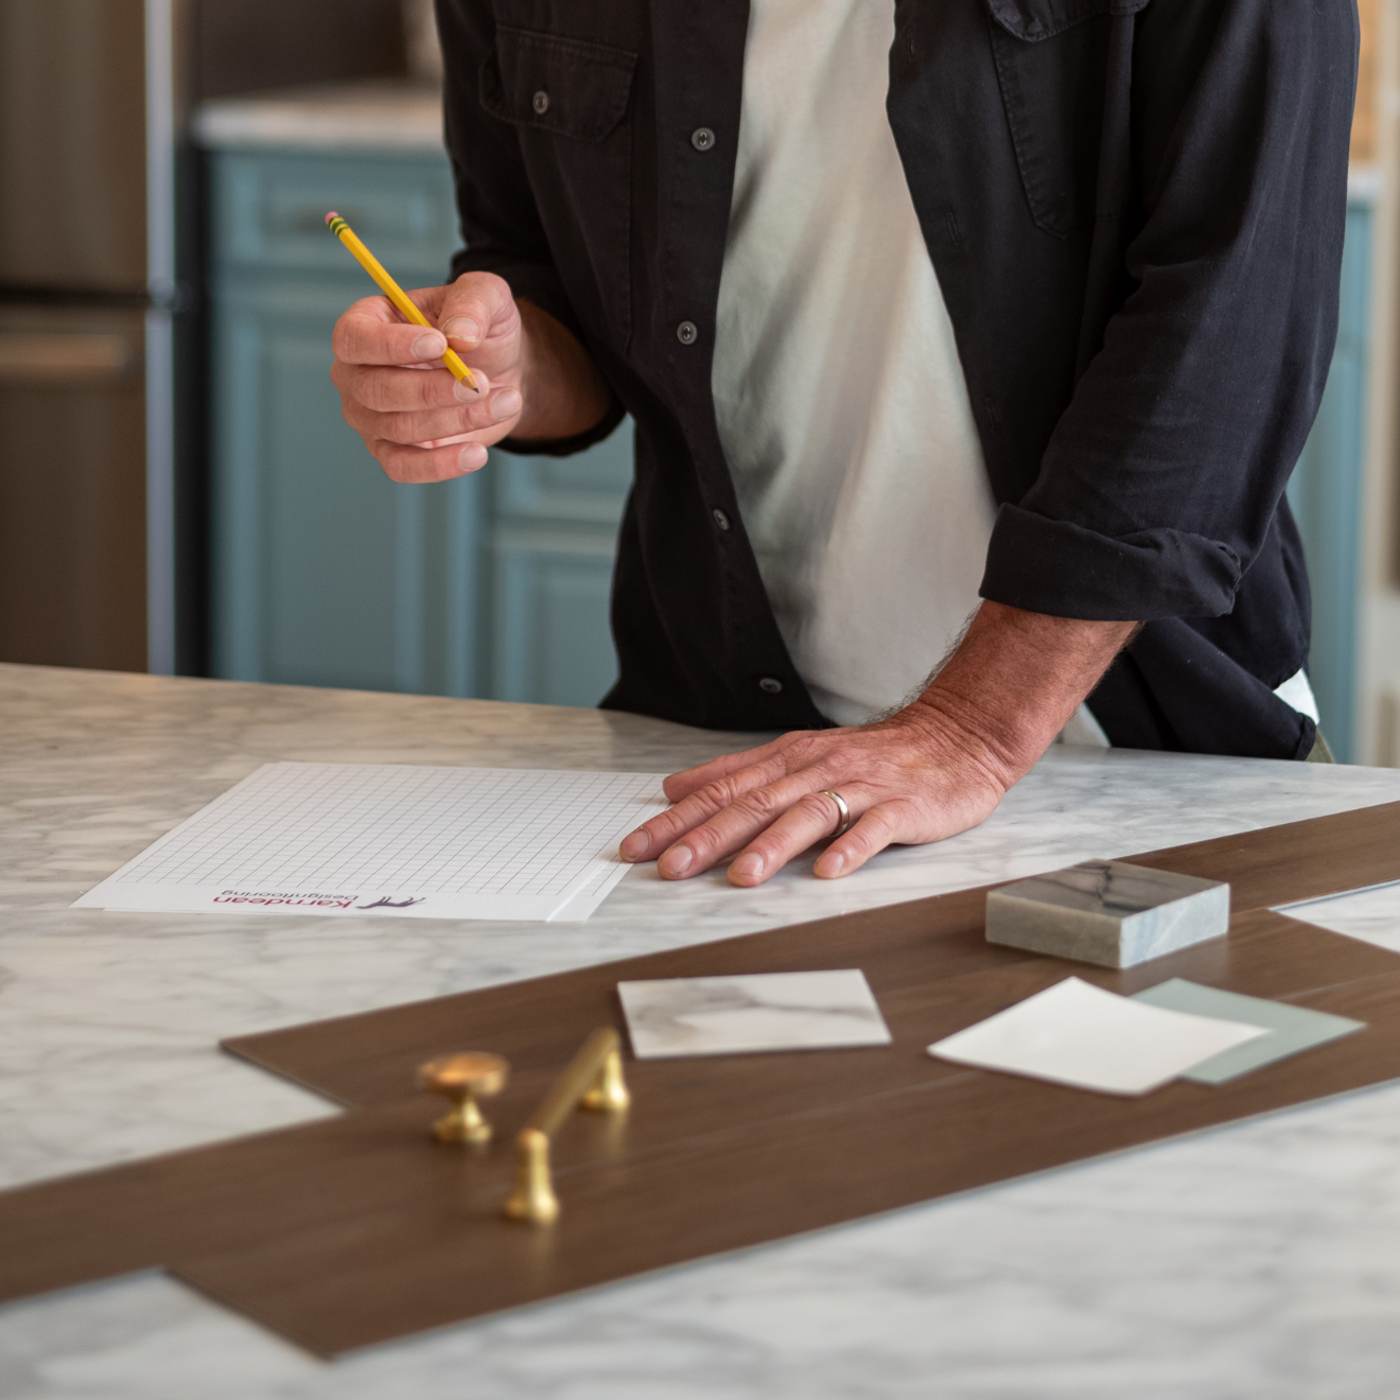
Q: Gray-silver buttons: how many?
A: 5